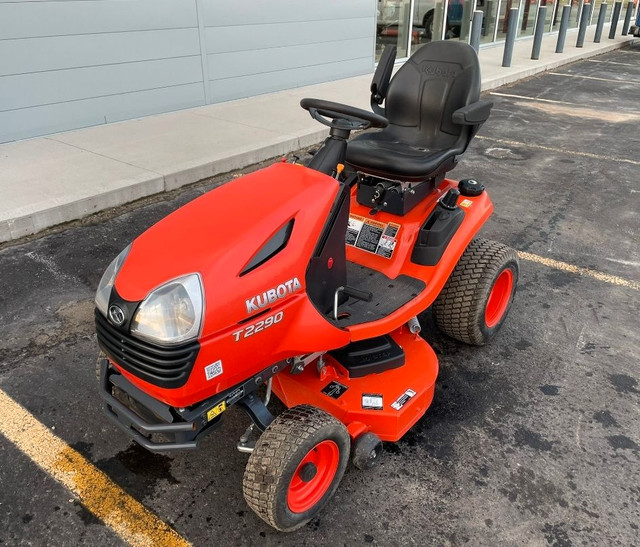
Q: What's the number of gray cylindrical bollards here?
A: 8